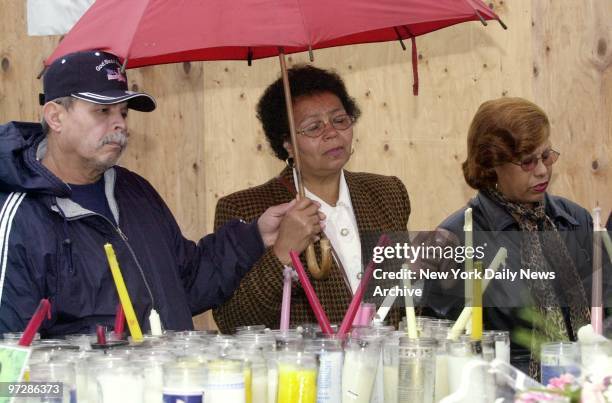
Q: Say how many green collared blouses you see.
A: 0